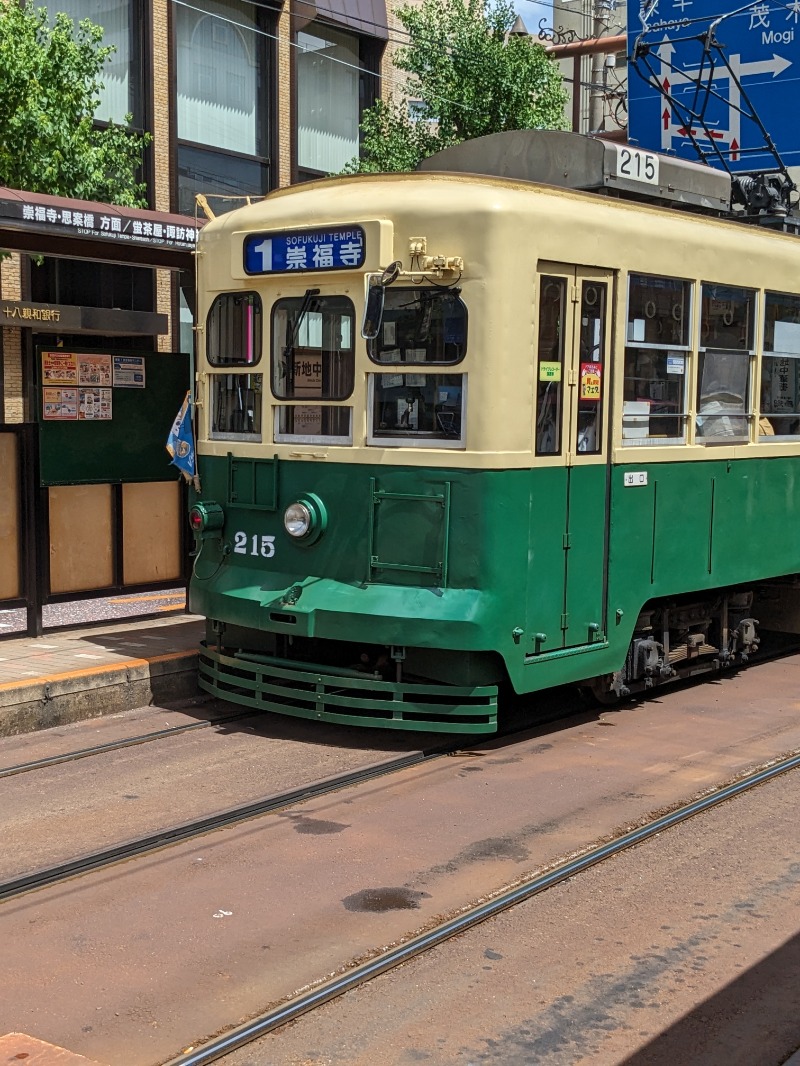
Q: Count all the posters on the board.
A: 5